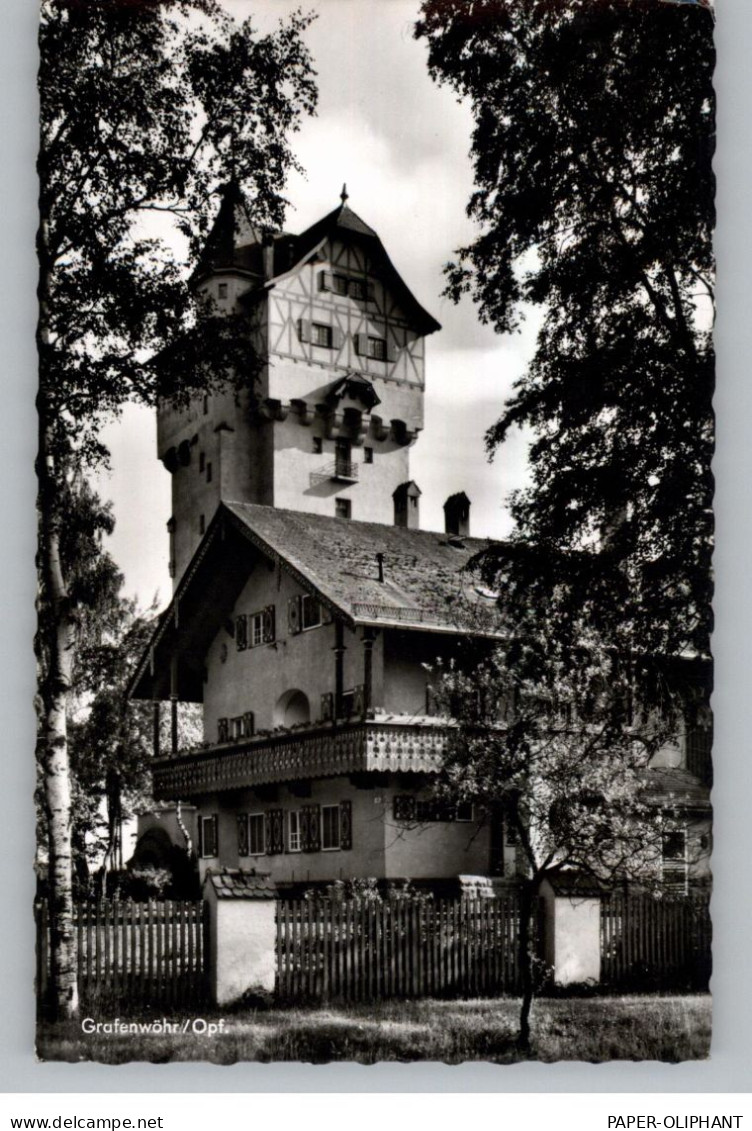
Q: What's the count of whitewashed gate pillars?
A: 2